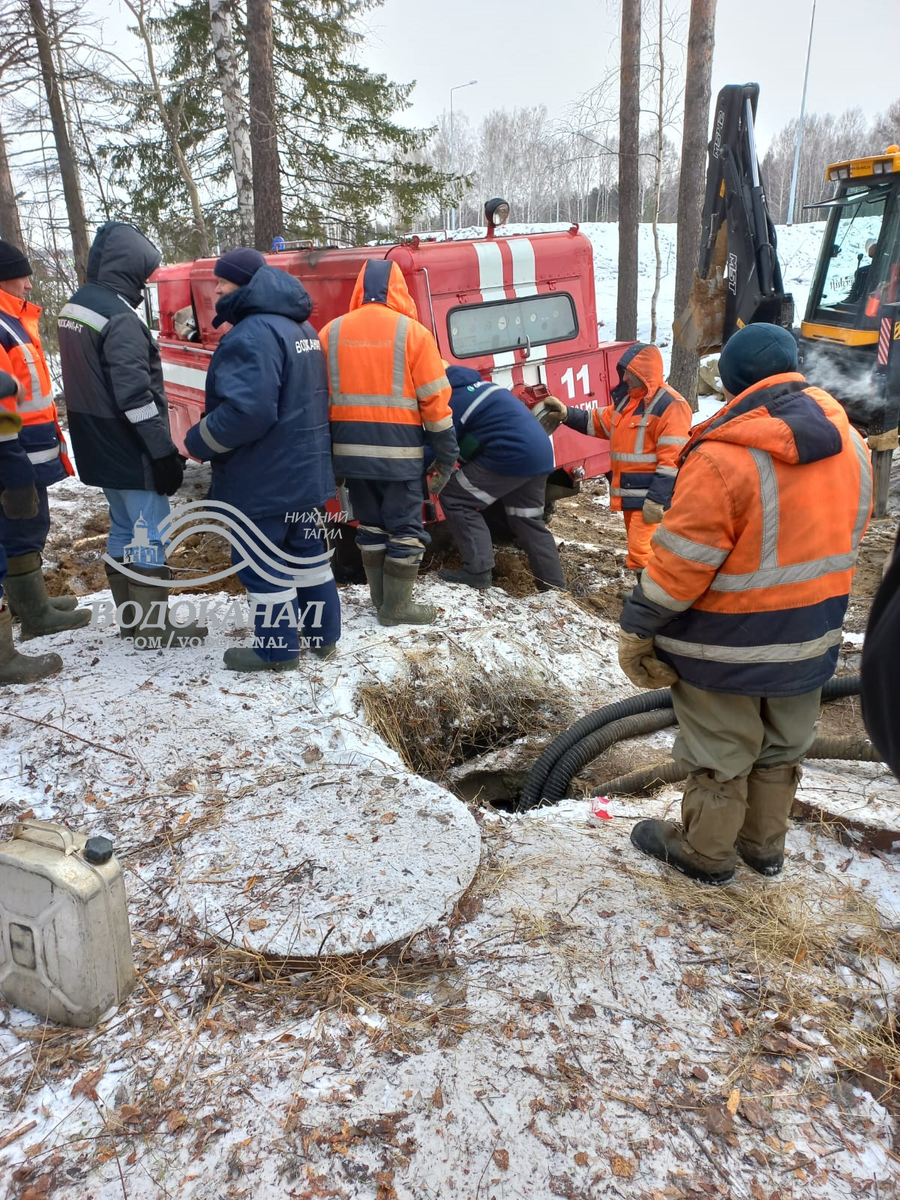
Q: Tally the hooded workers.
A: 3